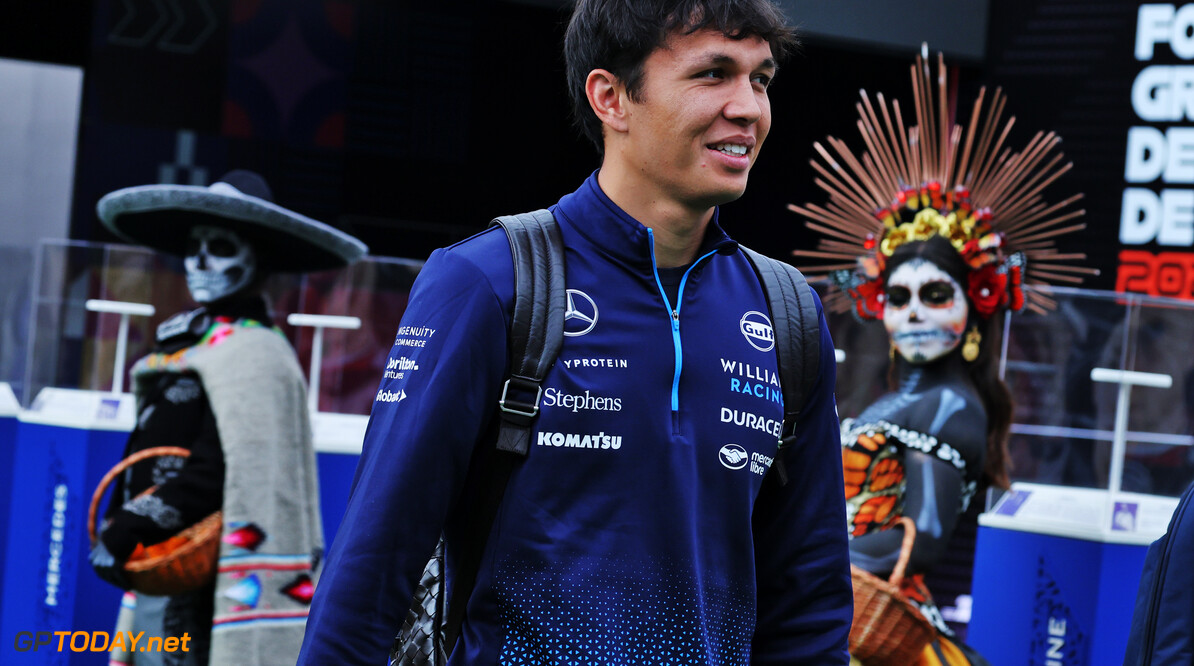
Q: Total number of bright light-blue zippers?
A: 1